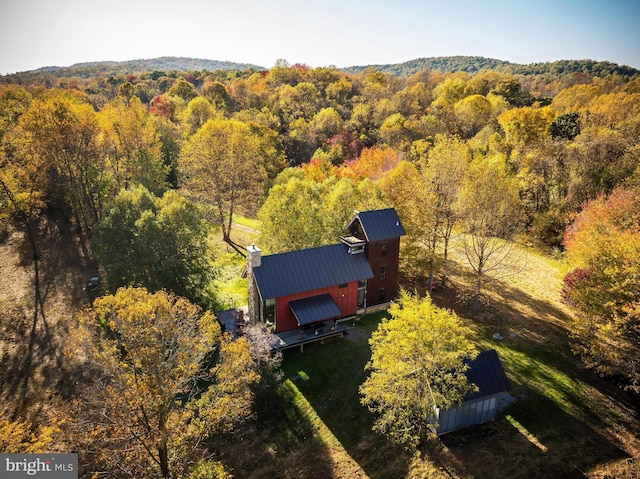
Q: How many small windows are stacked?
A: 3